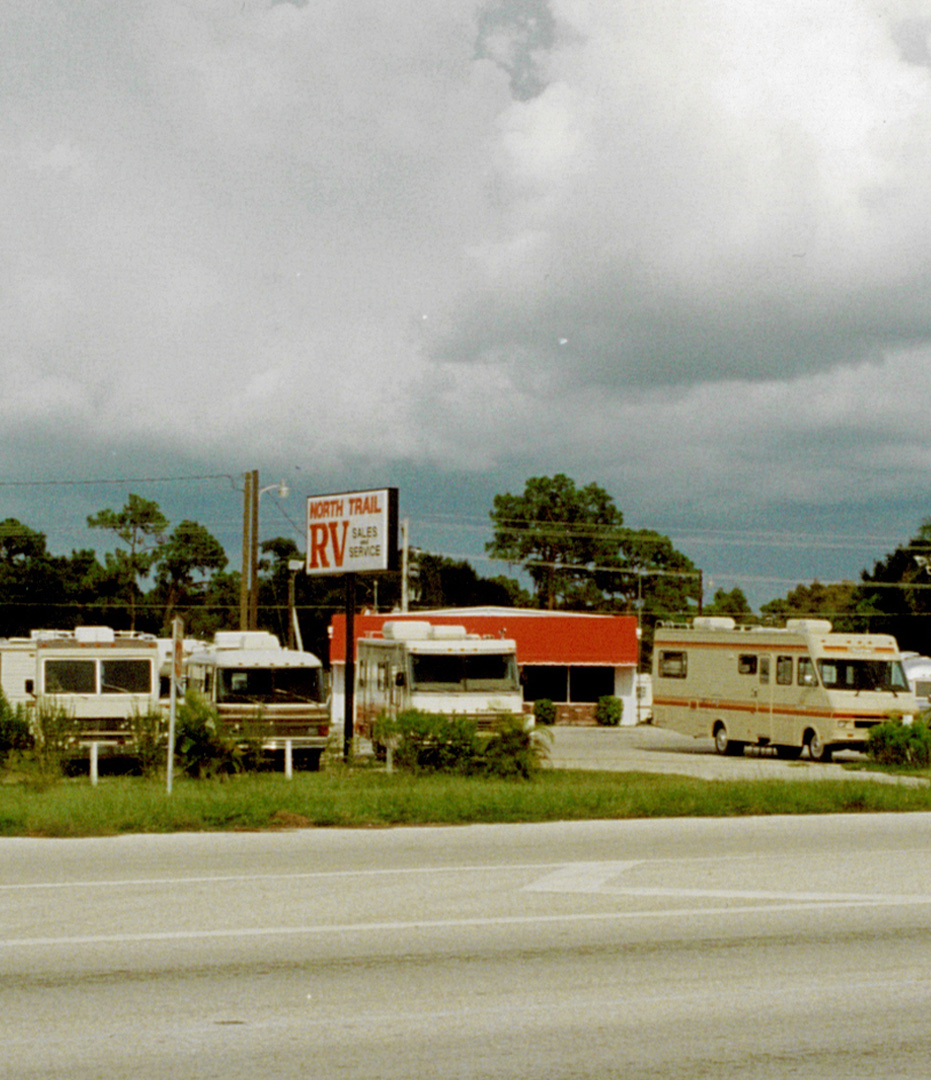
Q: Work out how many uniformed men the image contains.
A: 0